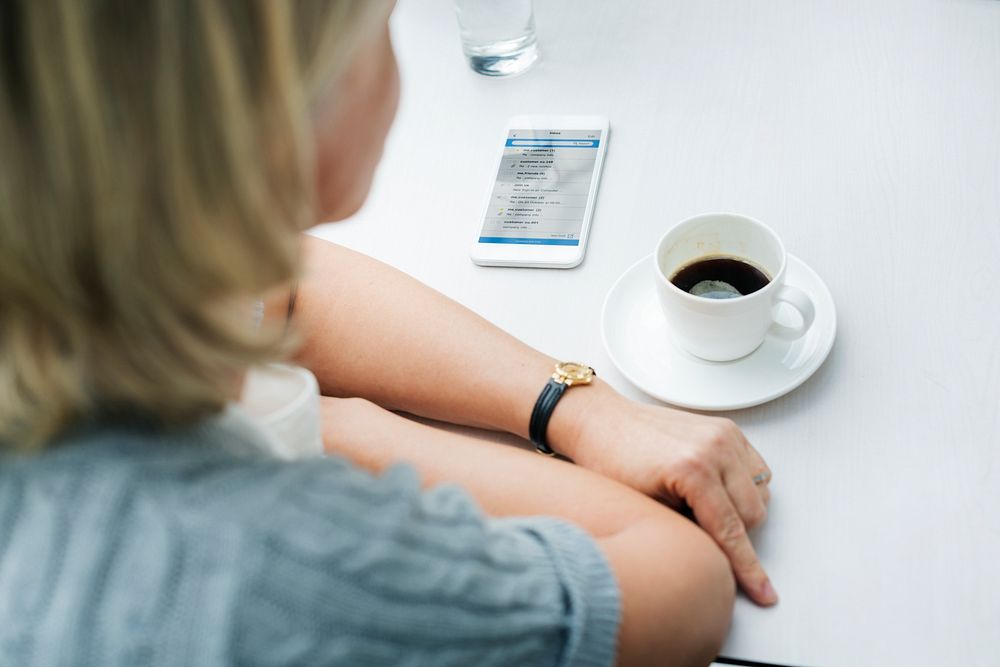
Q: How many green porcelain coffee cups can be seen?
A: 0